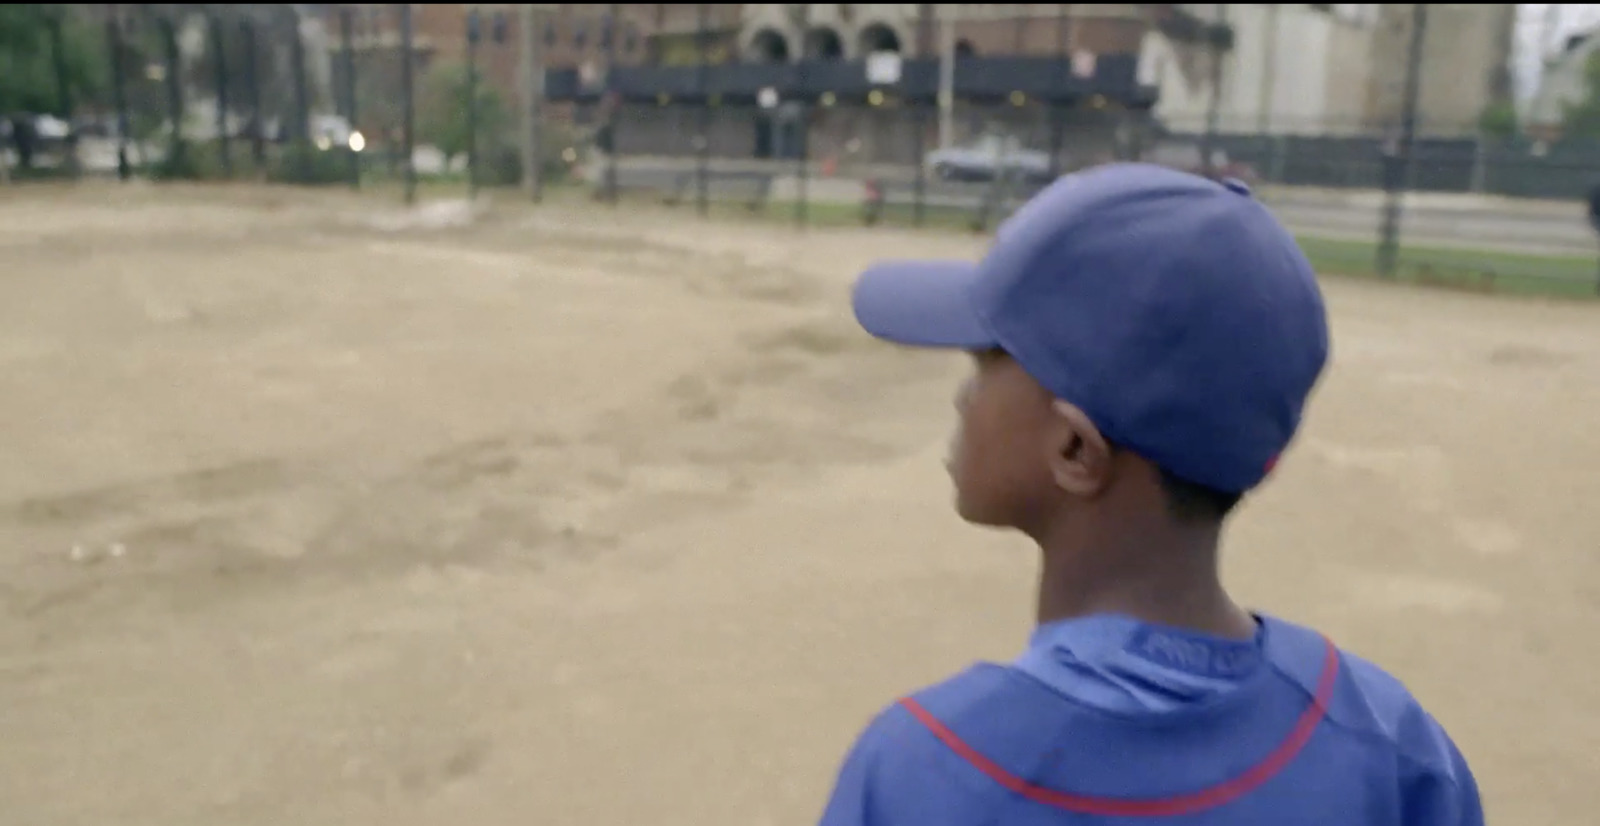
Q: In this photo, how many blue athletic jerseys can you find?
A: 1